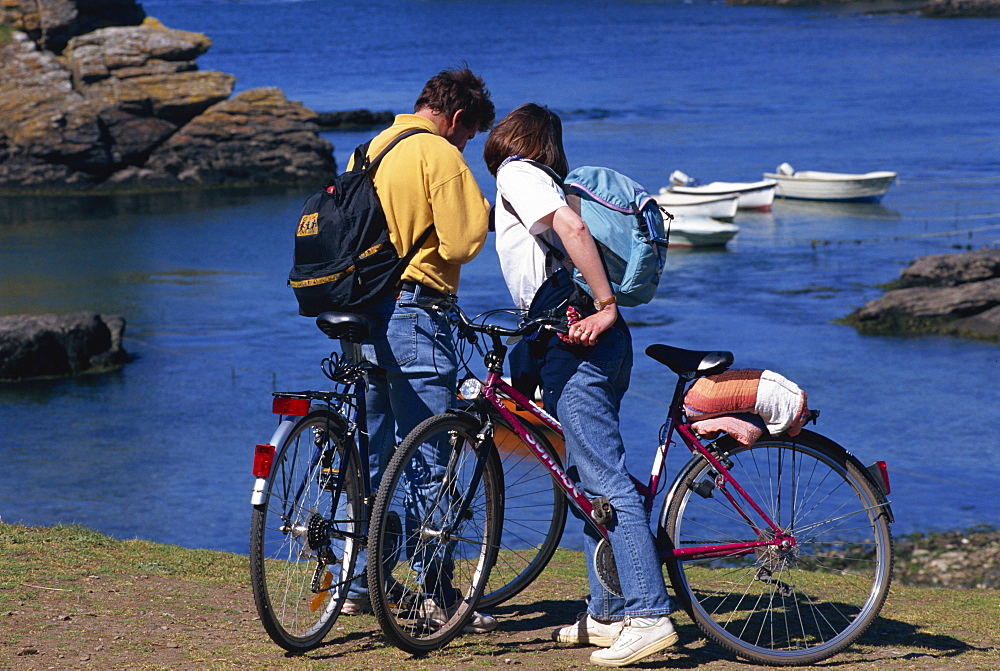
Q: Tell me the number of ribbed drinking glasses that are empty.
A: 0